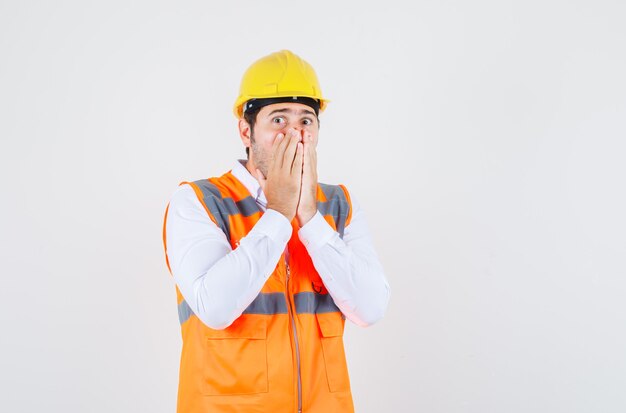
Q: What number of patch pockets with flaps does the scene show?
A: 2